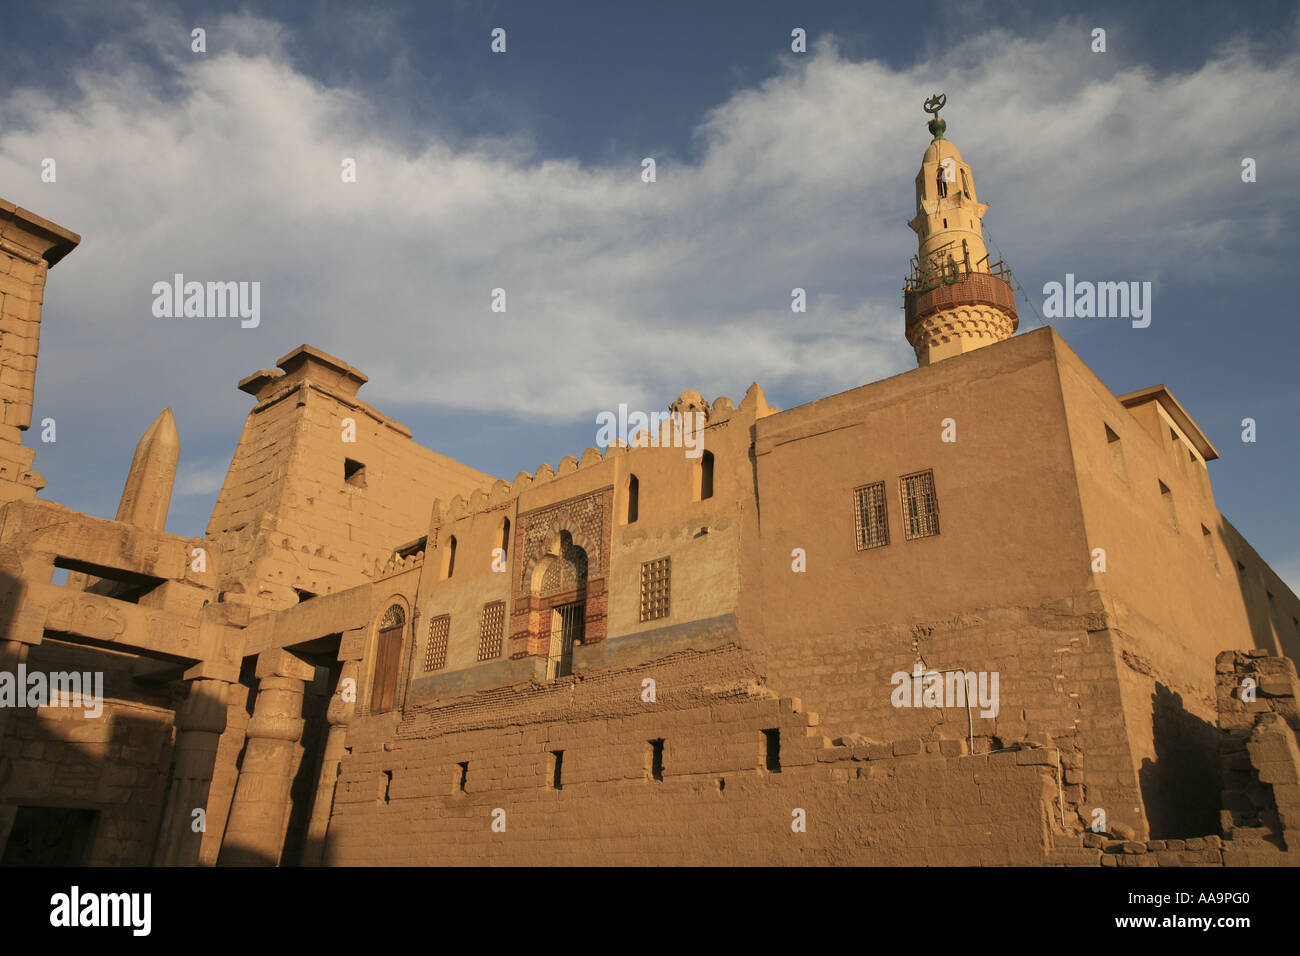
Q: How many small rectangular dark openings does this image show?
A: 5